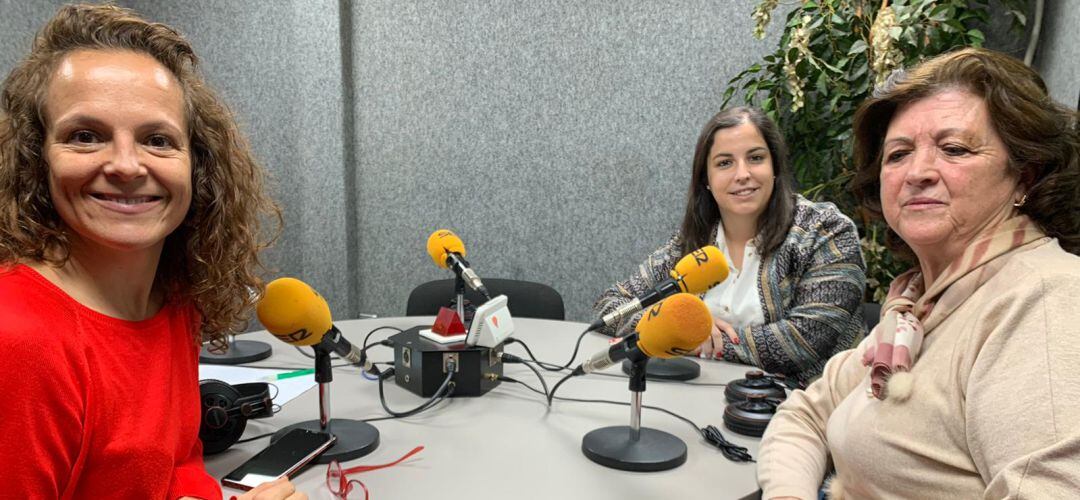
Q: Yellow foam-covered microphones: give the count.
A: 4